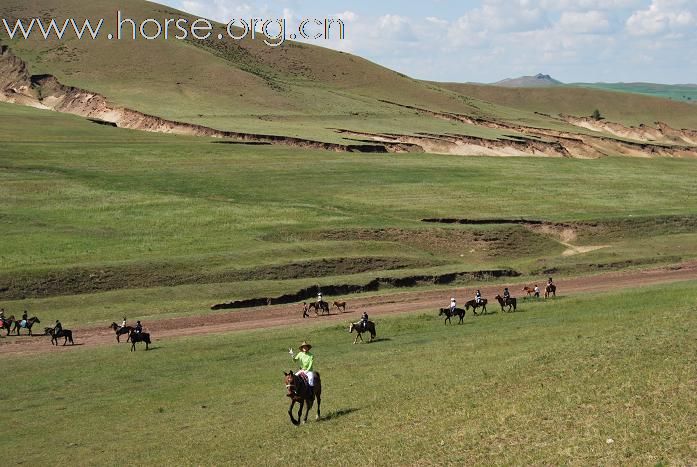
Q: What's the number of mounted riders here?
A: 12